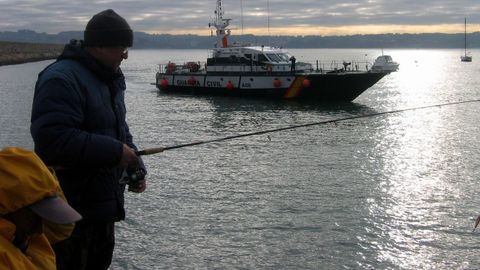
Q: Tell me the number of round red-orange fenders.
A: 5